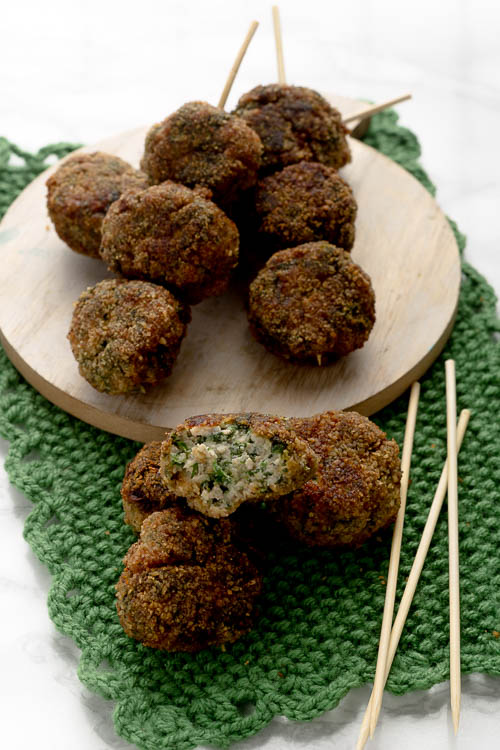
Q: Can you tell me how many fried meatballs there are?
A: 11